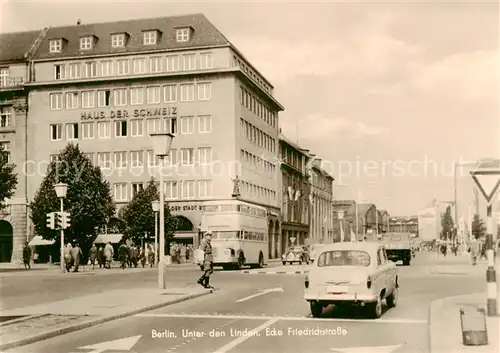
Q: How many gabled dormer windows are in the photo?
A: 5